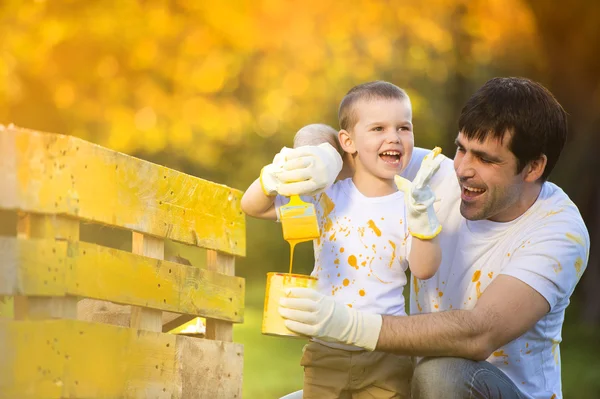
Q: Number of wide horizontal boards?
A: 3